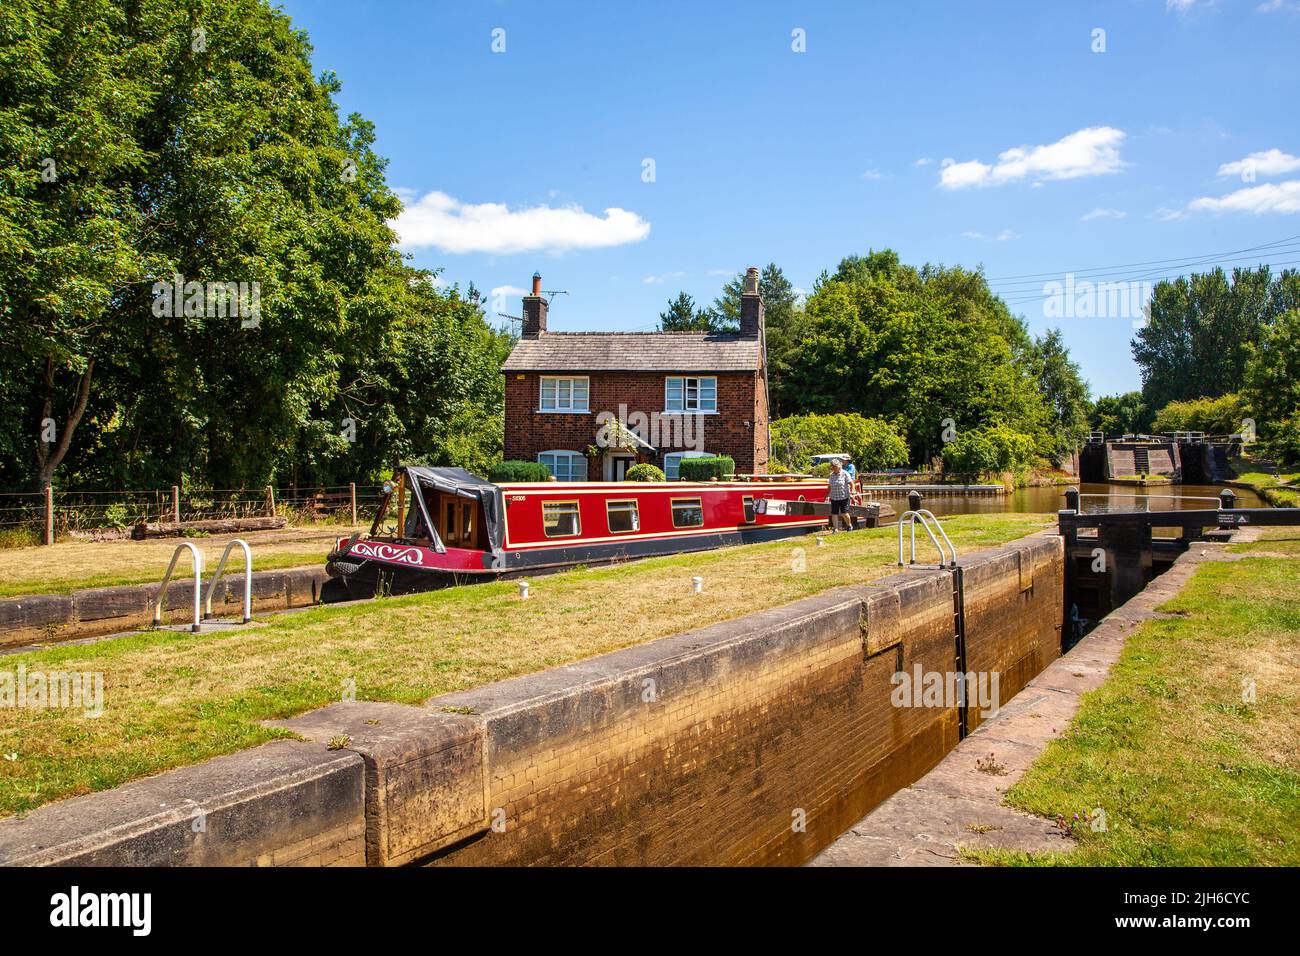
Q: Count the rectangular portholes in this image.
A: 4